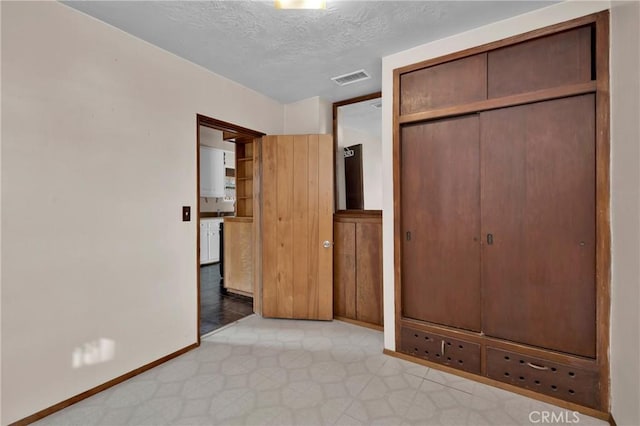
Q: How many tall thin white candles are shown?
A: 0